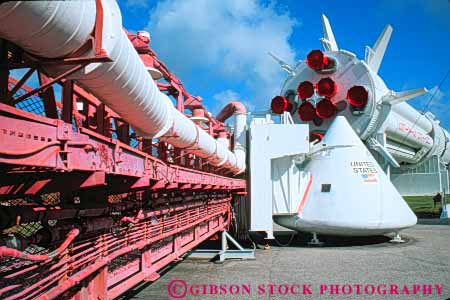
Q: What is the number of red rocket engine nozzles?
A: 8